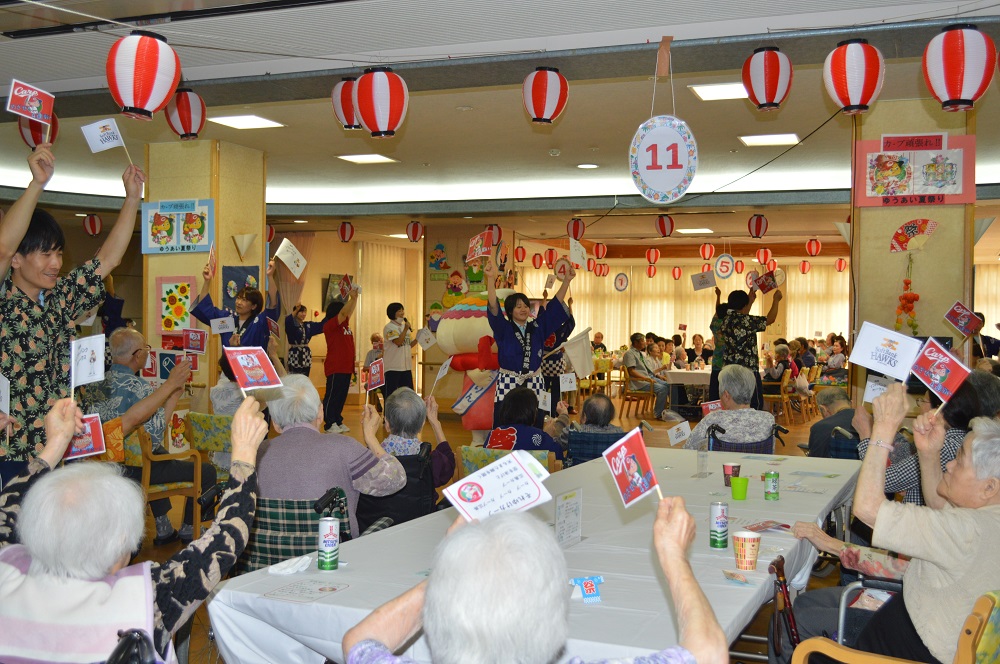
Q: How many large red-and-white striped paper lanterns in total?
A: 9